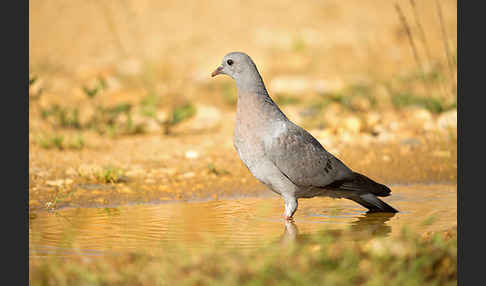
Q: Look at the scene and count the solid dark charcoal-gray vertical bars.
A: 2